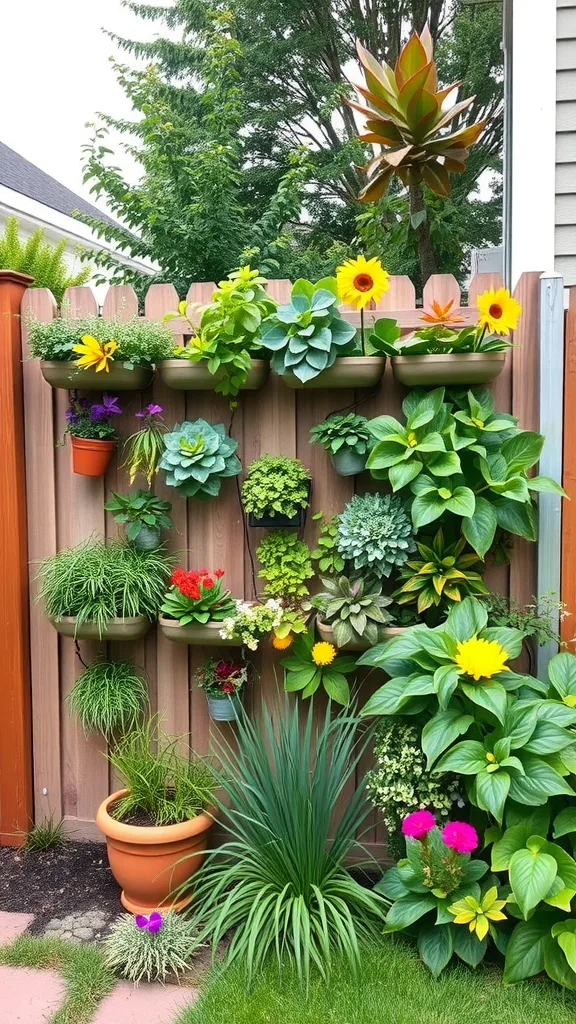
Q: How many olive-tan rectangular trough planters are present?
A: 7